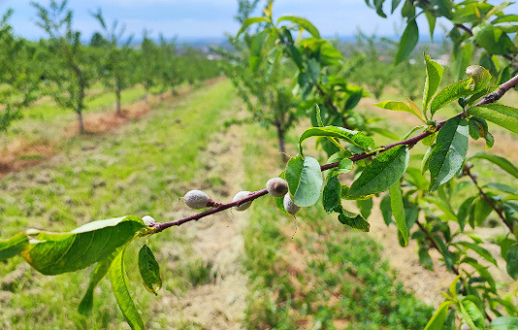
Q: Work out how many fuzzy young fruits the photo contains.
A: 5